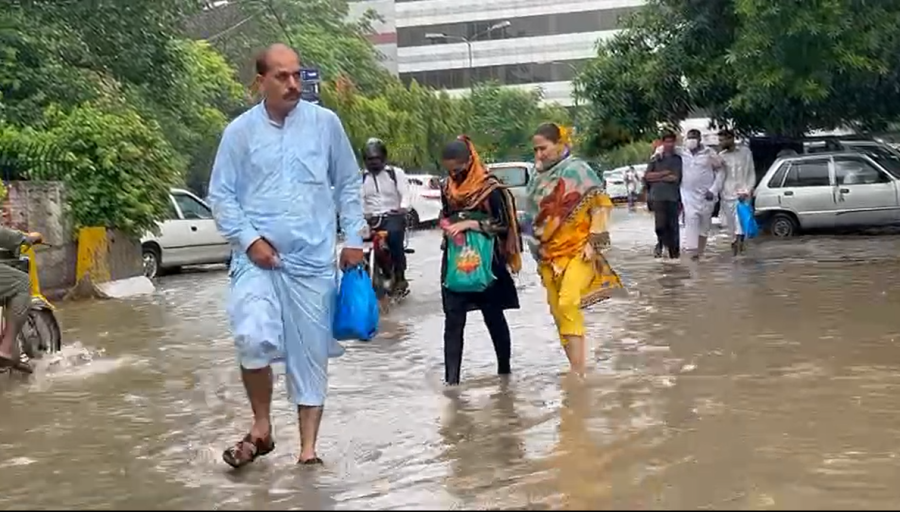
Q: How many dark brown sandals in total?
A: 2